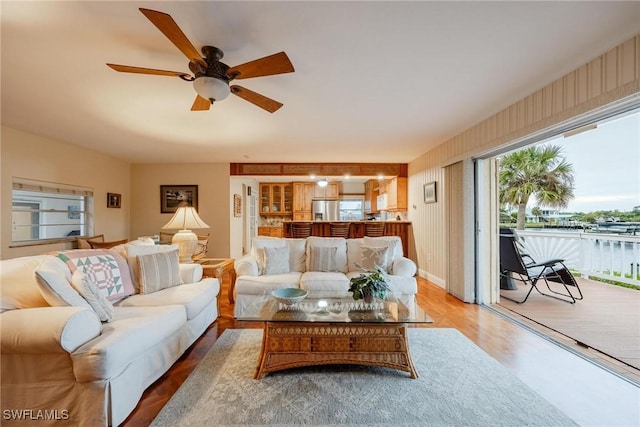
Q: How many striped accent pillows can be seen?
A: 2